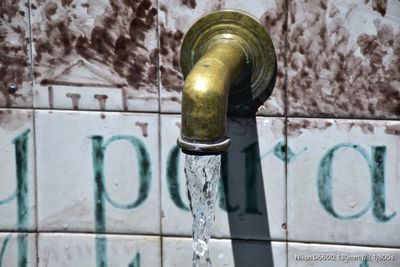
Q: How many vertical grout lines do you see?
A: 3